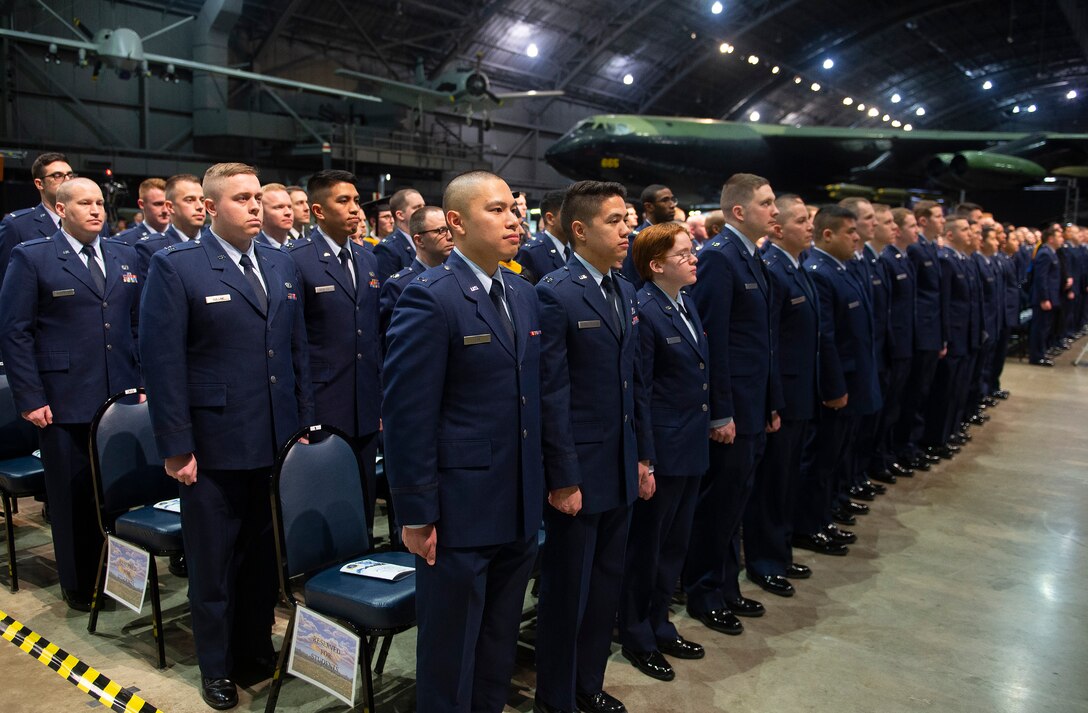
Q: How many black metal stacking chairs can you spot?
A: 3